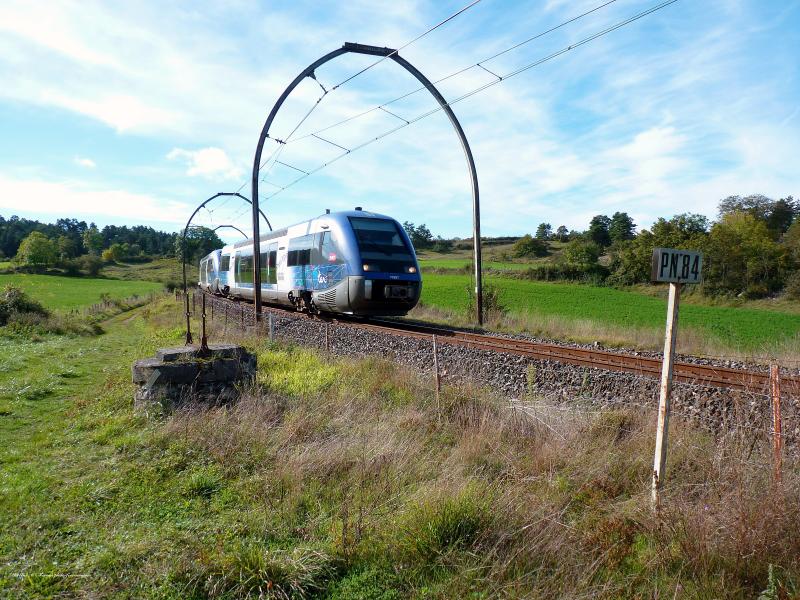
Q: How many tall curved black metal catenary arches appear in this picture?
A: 3